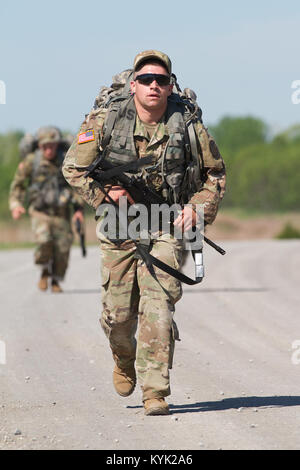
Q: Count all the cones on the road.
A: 0